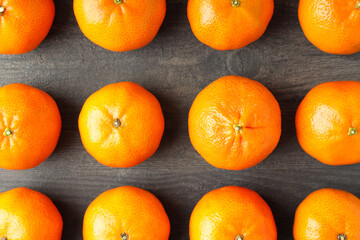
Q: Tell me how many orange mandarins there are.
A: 12